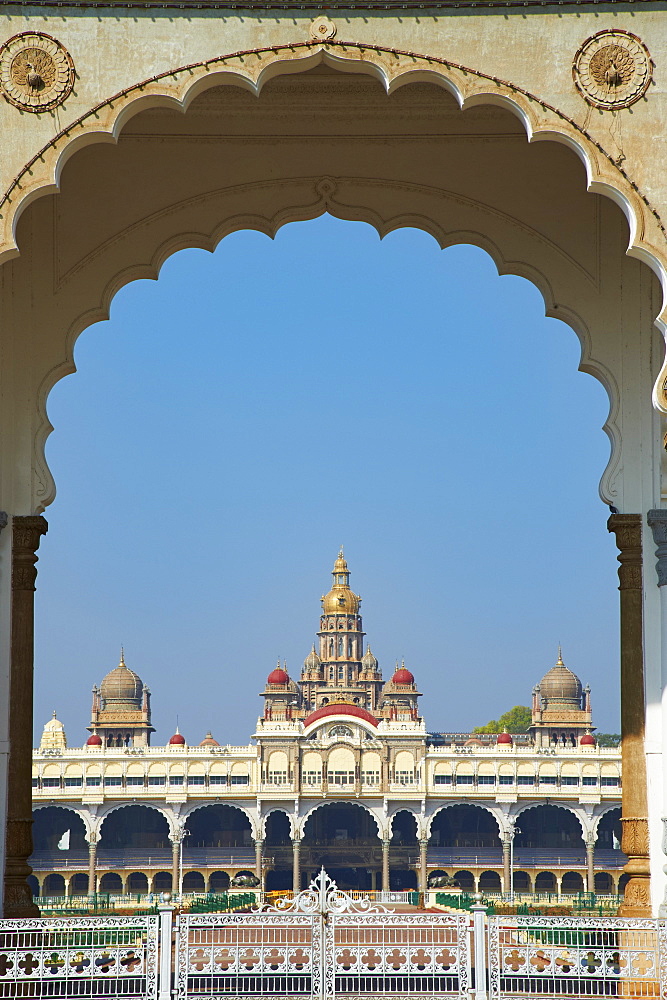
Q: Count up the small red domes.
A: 6